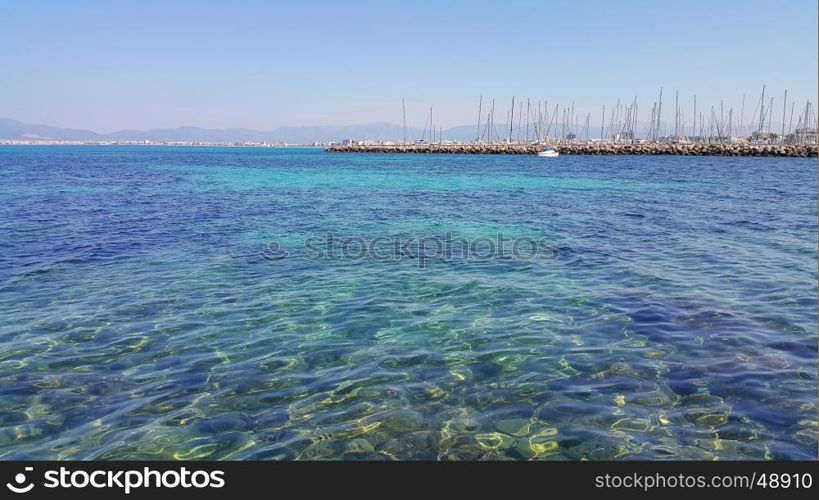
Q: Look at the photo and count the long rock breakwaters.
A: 1